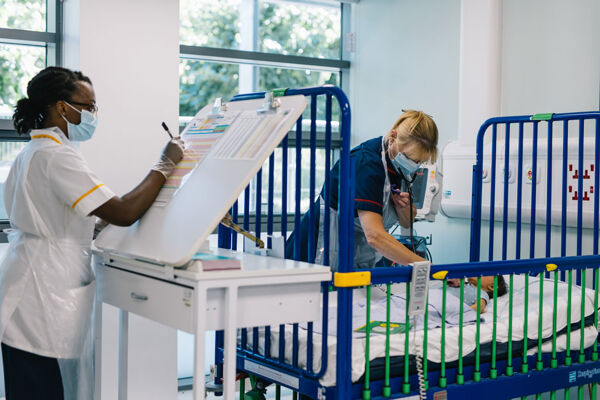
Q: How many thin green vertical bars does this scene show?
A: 15